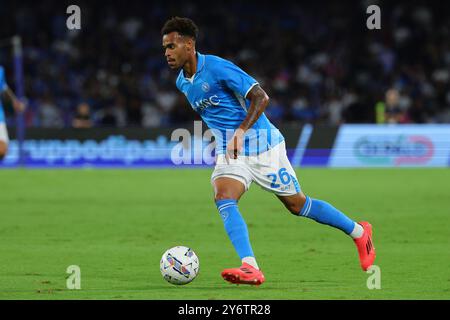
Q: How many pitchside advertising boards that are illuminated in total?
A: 2